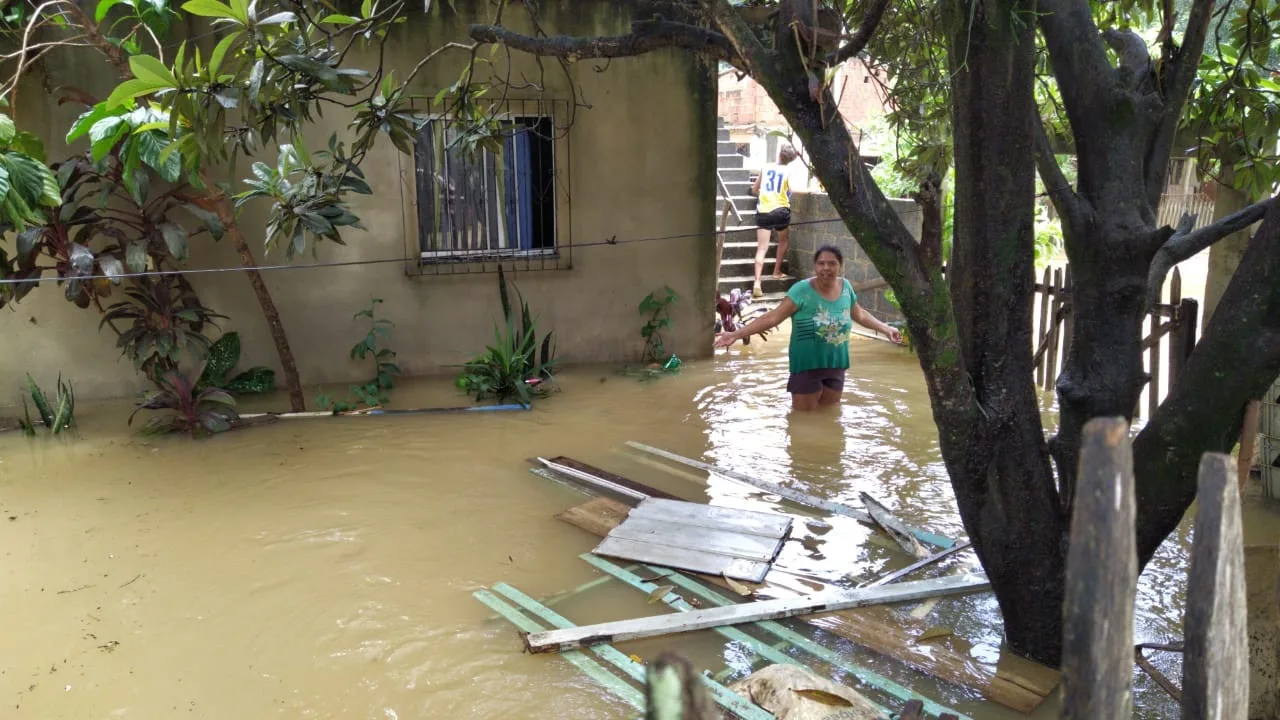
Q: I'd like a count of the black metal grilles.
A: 1